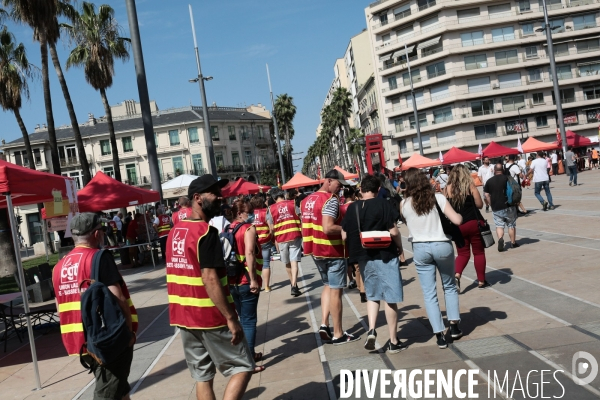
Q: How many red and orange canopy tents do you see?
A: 10